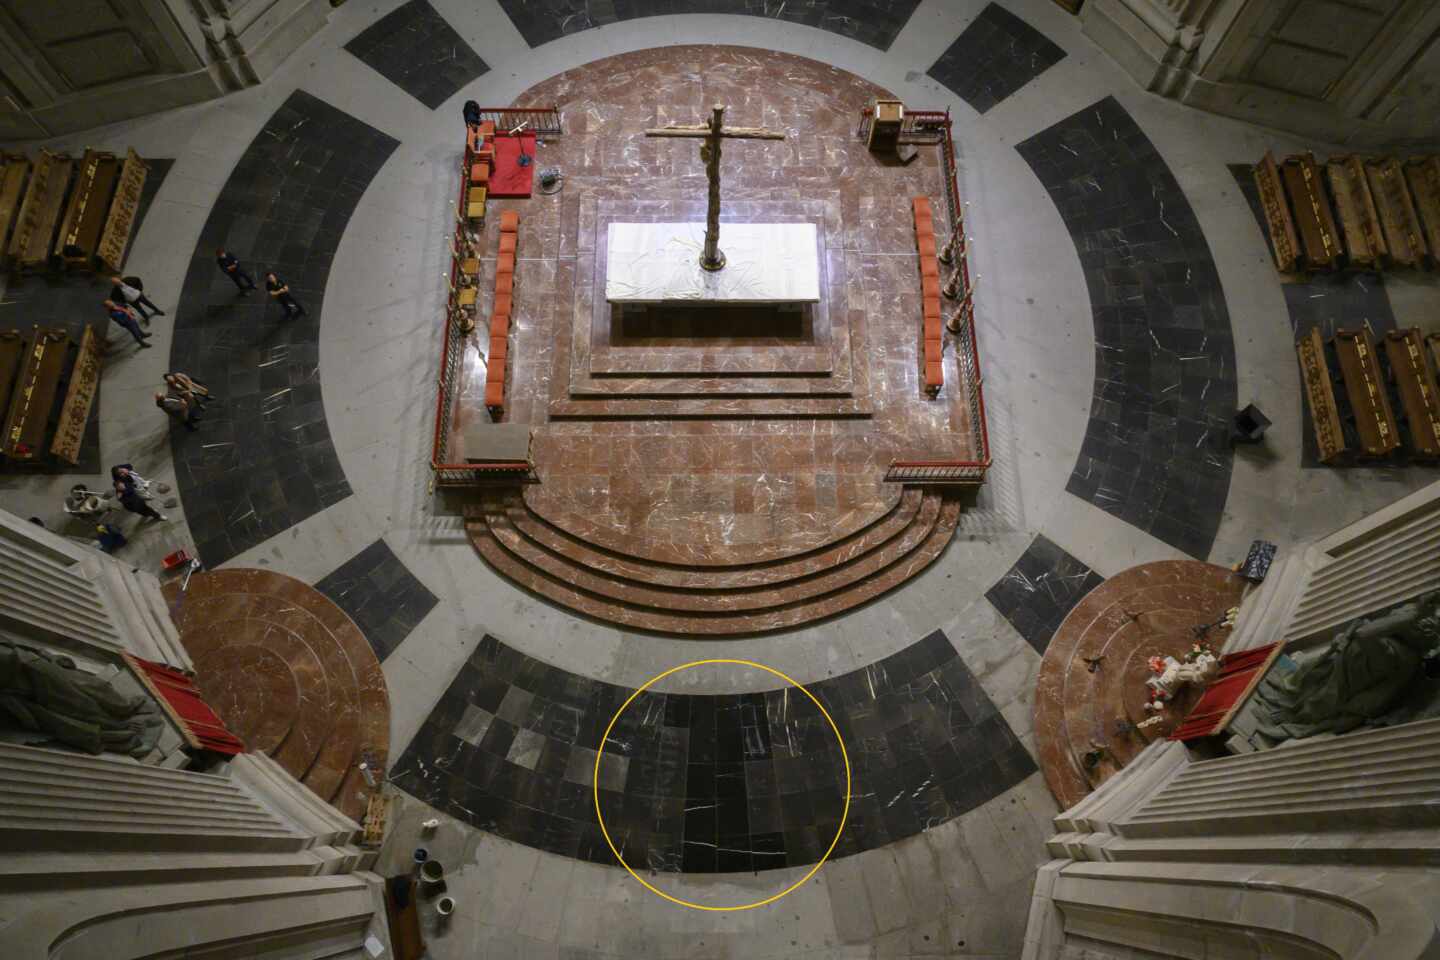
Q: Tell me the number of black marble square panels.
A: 4